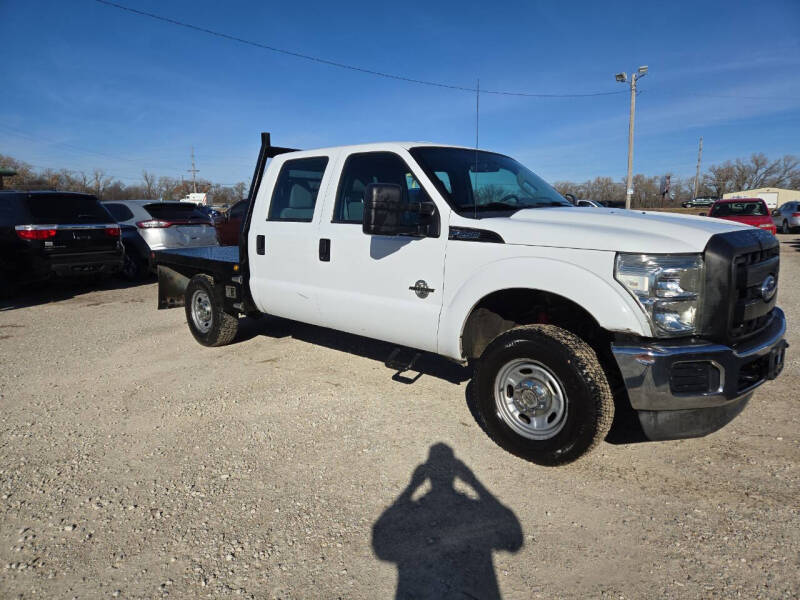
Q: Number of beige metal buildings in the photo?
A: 1